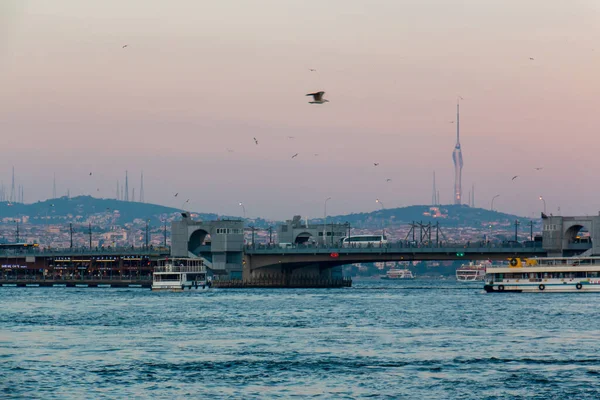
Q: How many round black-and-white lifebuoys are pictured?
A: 3